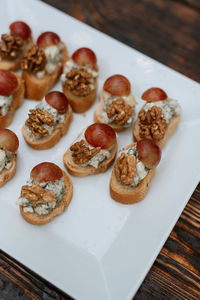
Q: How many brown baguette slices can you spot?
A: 11